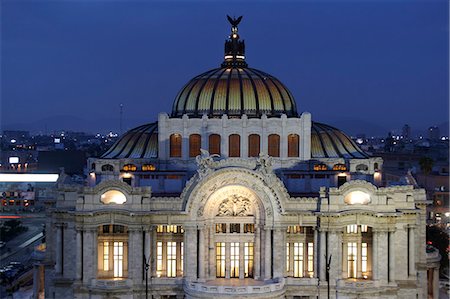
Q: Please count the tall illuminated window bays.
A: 5